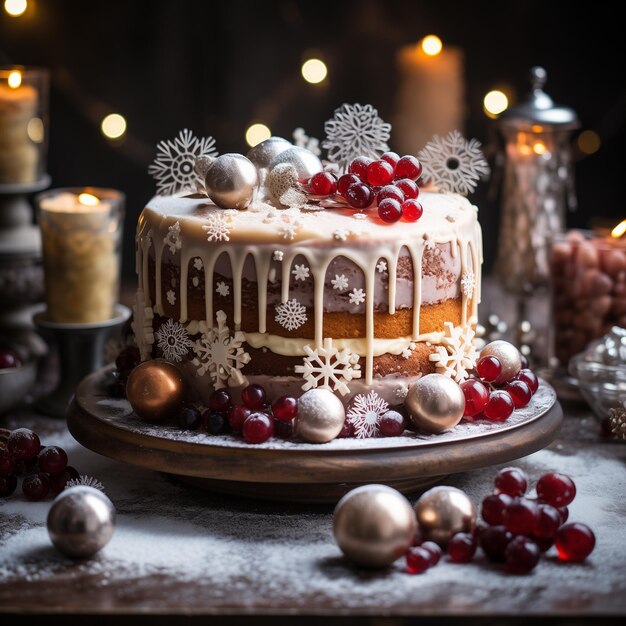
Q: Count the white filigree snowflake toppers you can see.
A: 3